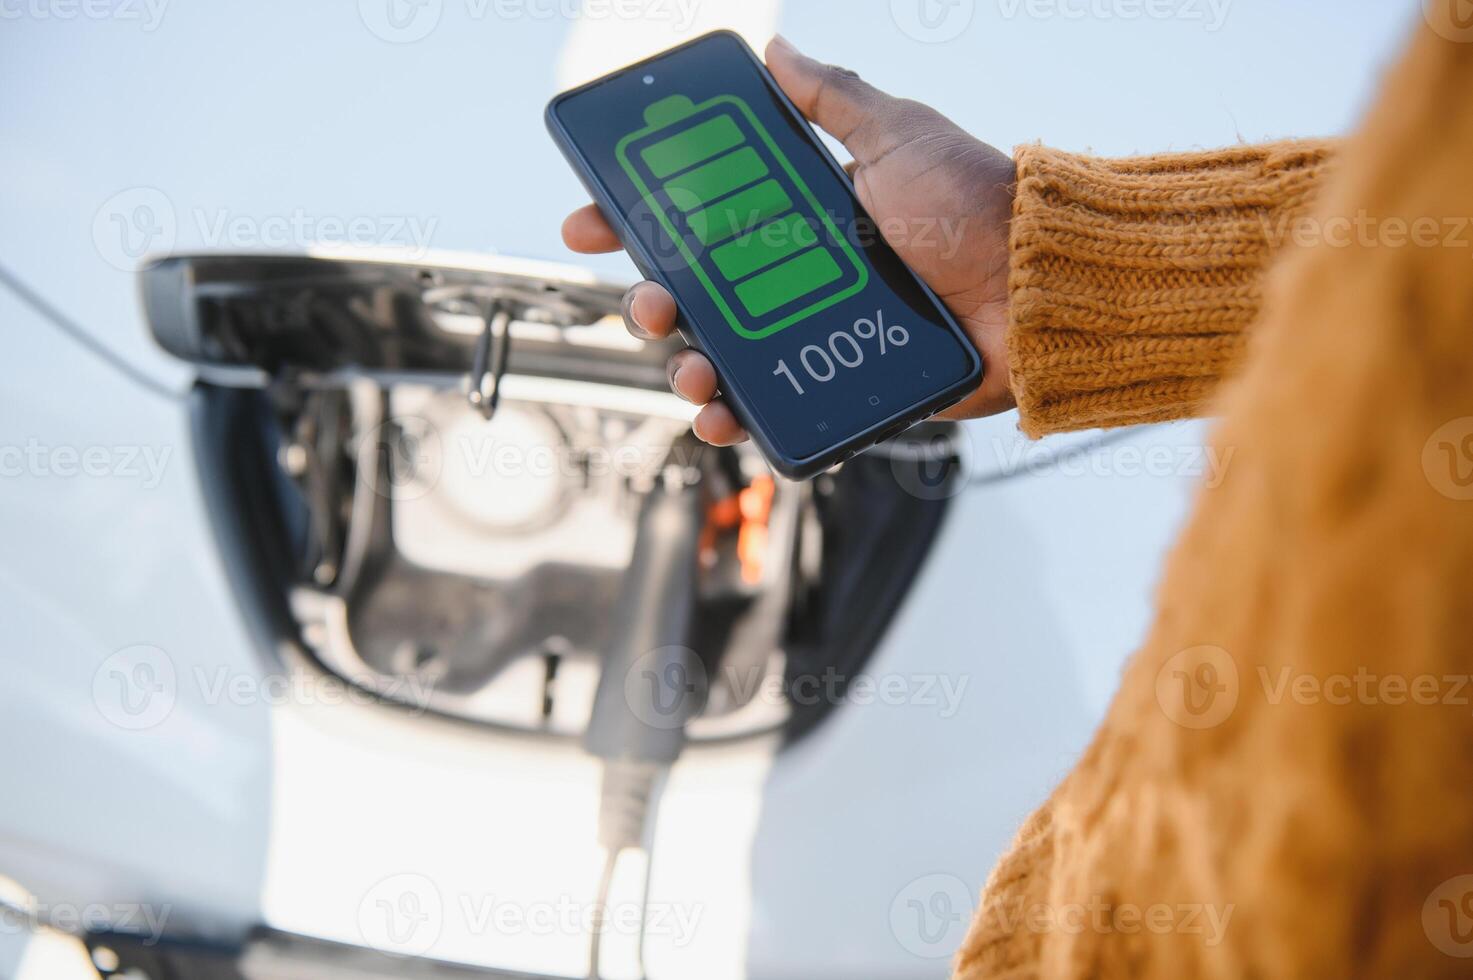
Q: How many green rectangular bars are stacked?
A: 5